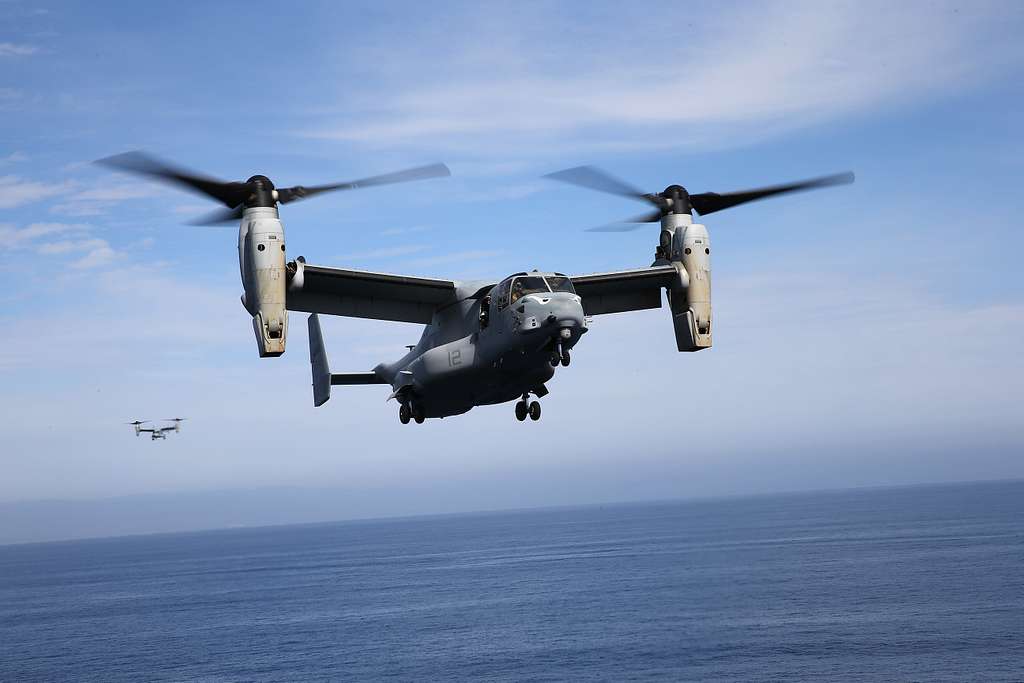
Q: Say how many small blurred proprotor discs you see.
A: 2